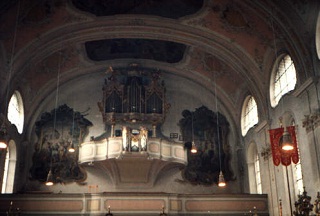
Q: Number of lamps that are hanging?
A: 6